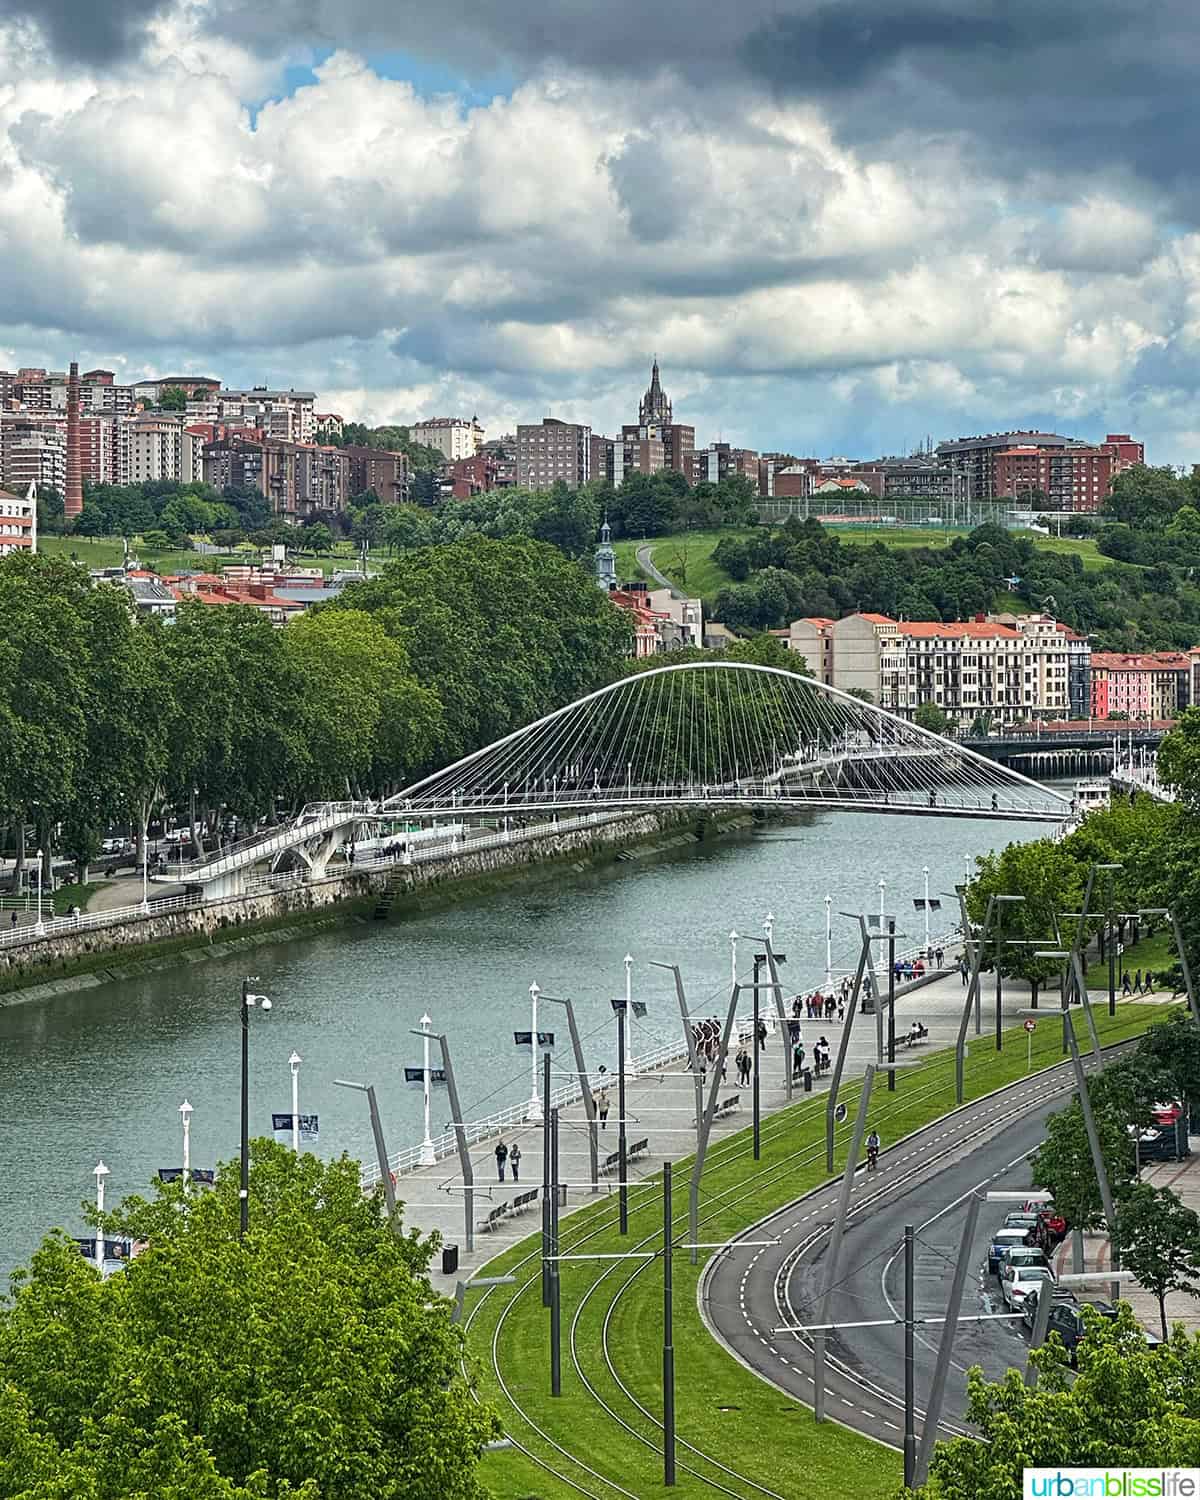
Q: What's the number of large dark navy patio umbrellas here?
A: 0